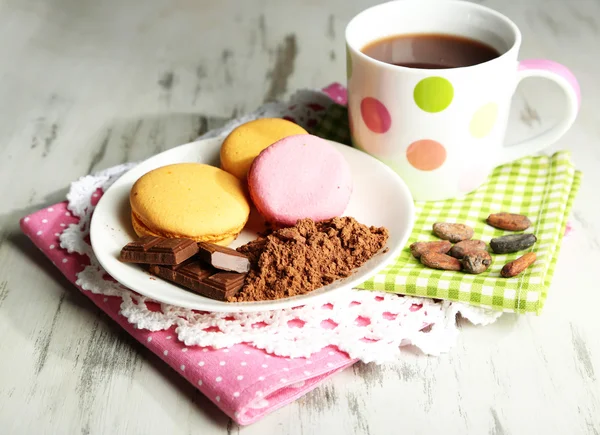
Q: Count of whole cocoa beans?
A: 8